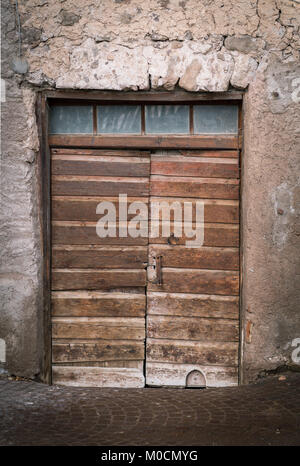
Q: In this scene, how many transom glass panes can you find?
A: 4